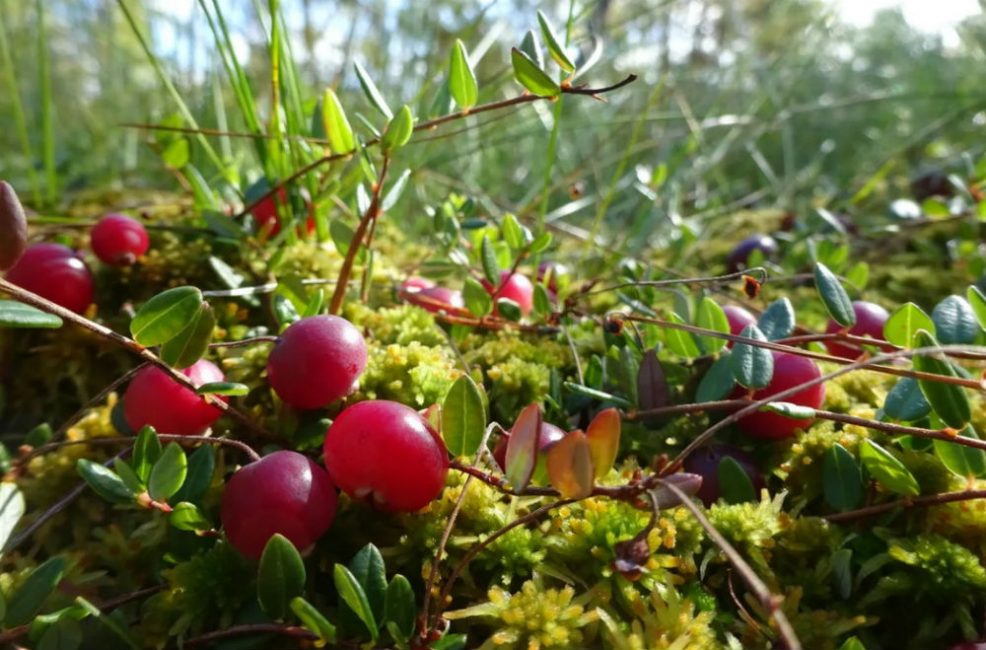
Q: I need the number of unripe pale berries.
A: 0